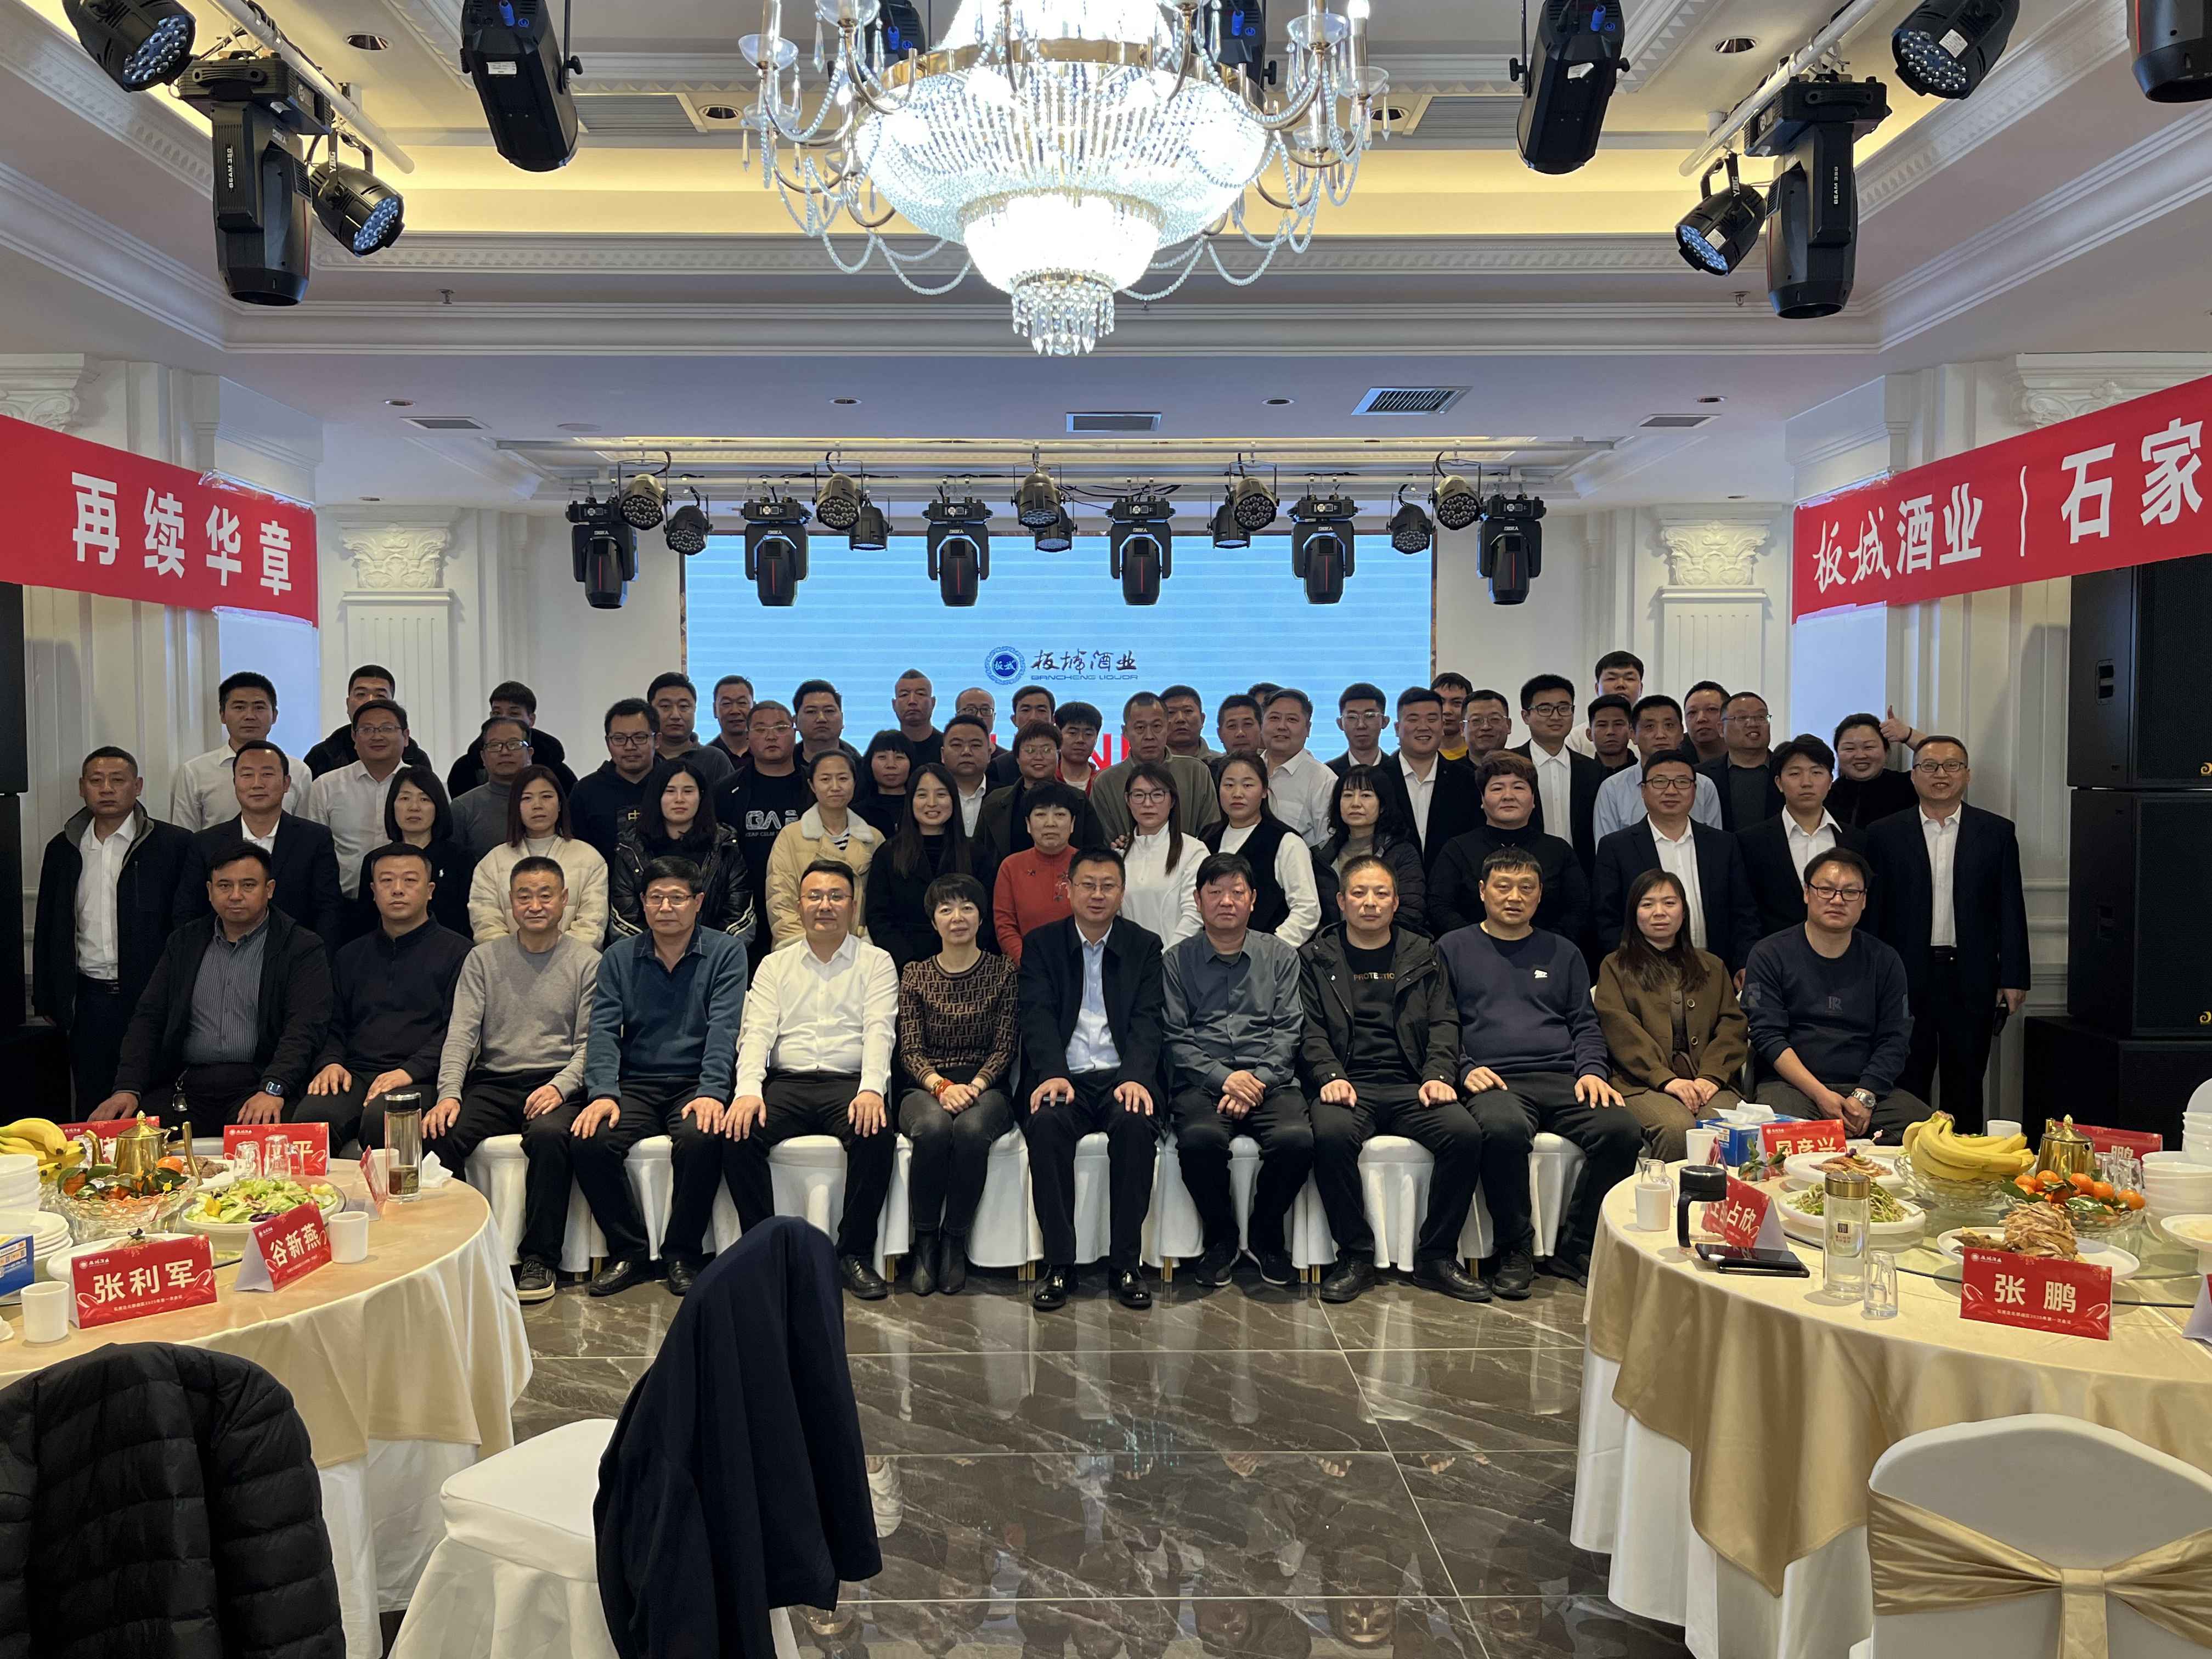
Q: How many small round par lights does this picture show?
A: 14